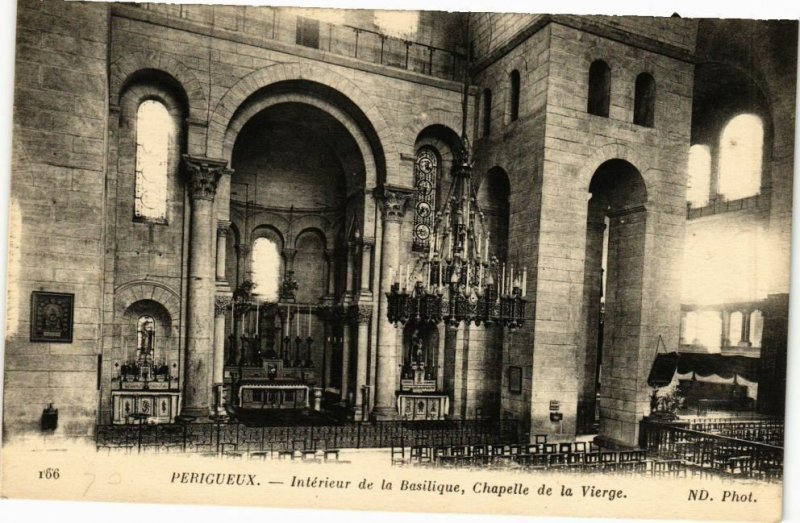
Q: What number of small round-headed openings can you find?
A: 4